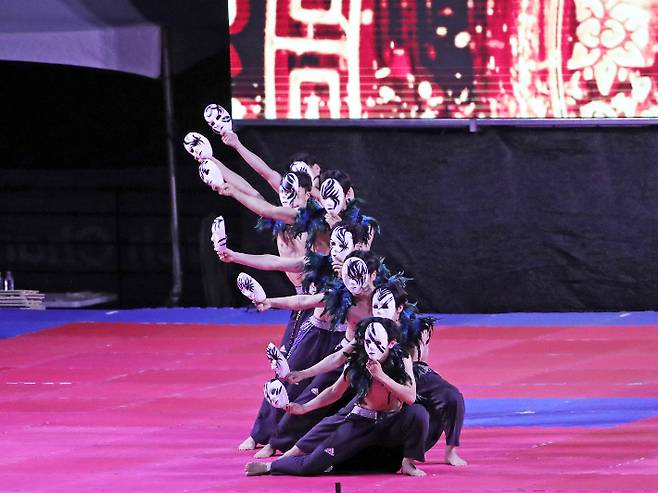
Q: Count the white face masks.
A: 14